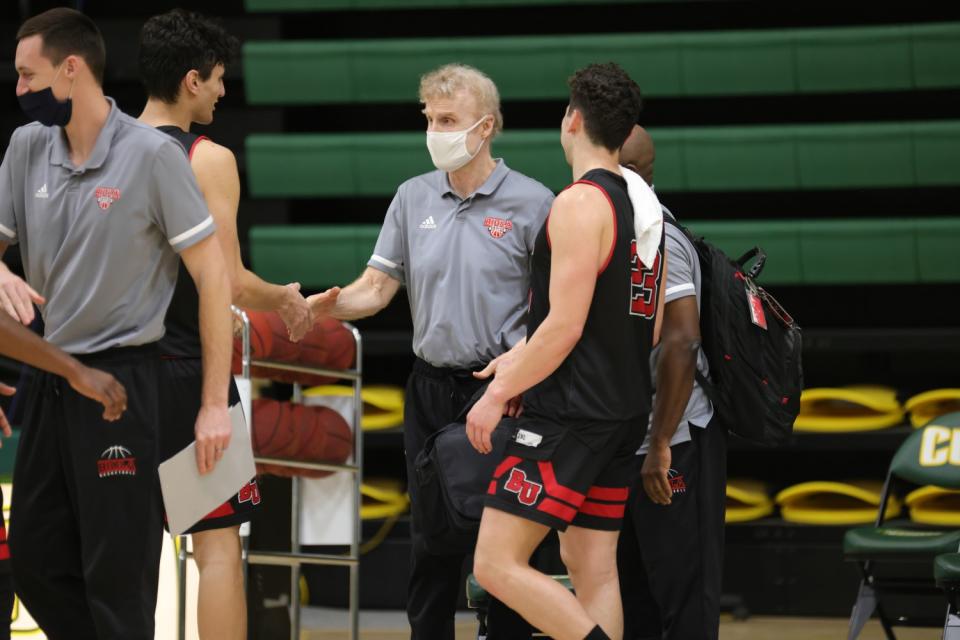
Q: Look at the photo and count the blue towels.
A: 0